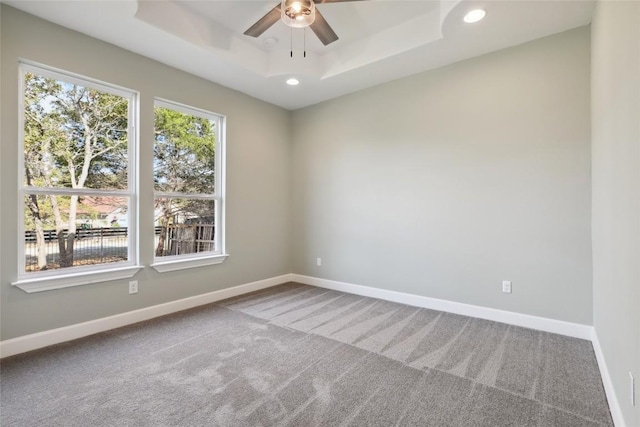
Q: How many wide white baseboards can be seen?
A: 3